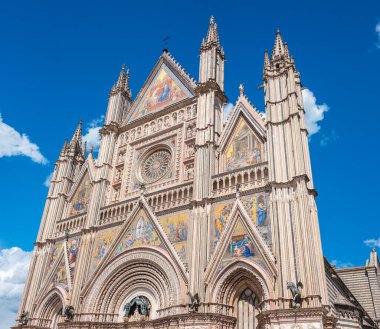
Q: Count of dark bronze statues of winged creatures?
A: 4